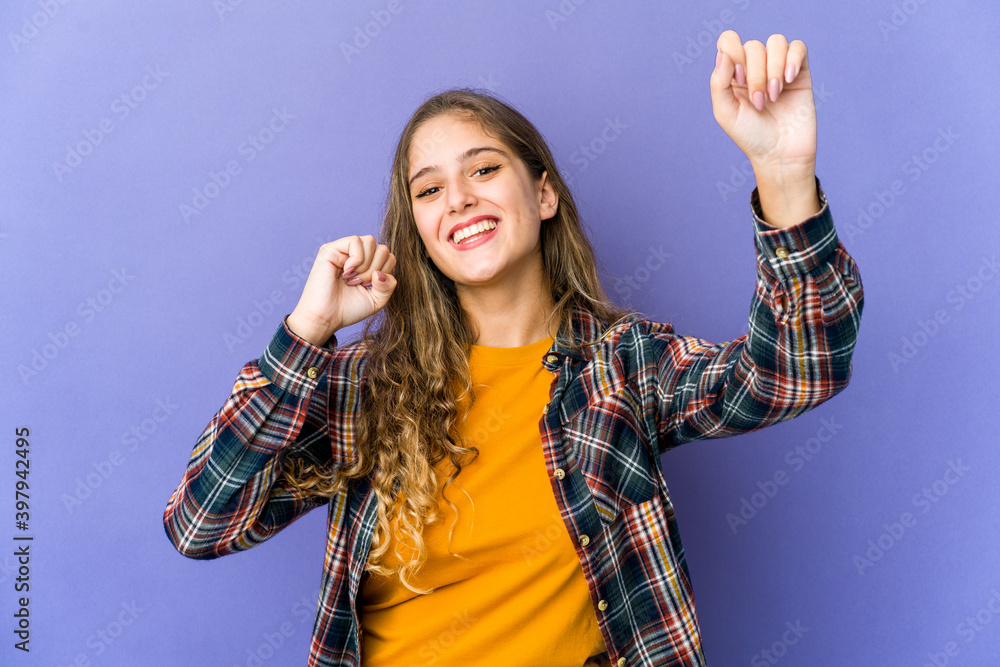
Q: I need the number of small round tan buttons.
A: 8